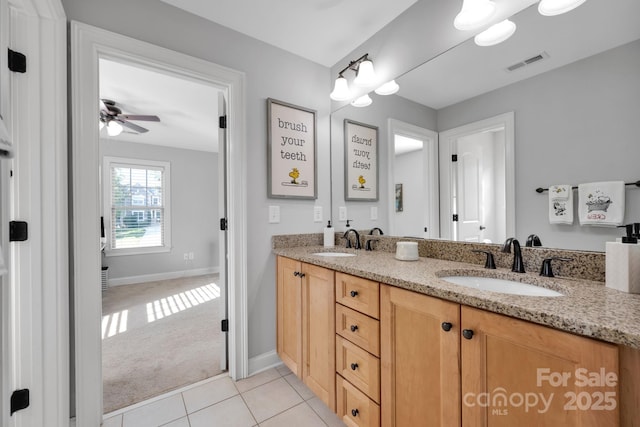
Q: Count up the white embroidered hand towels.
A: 2